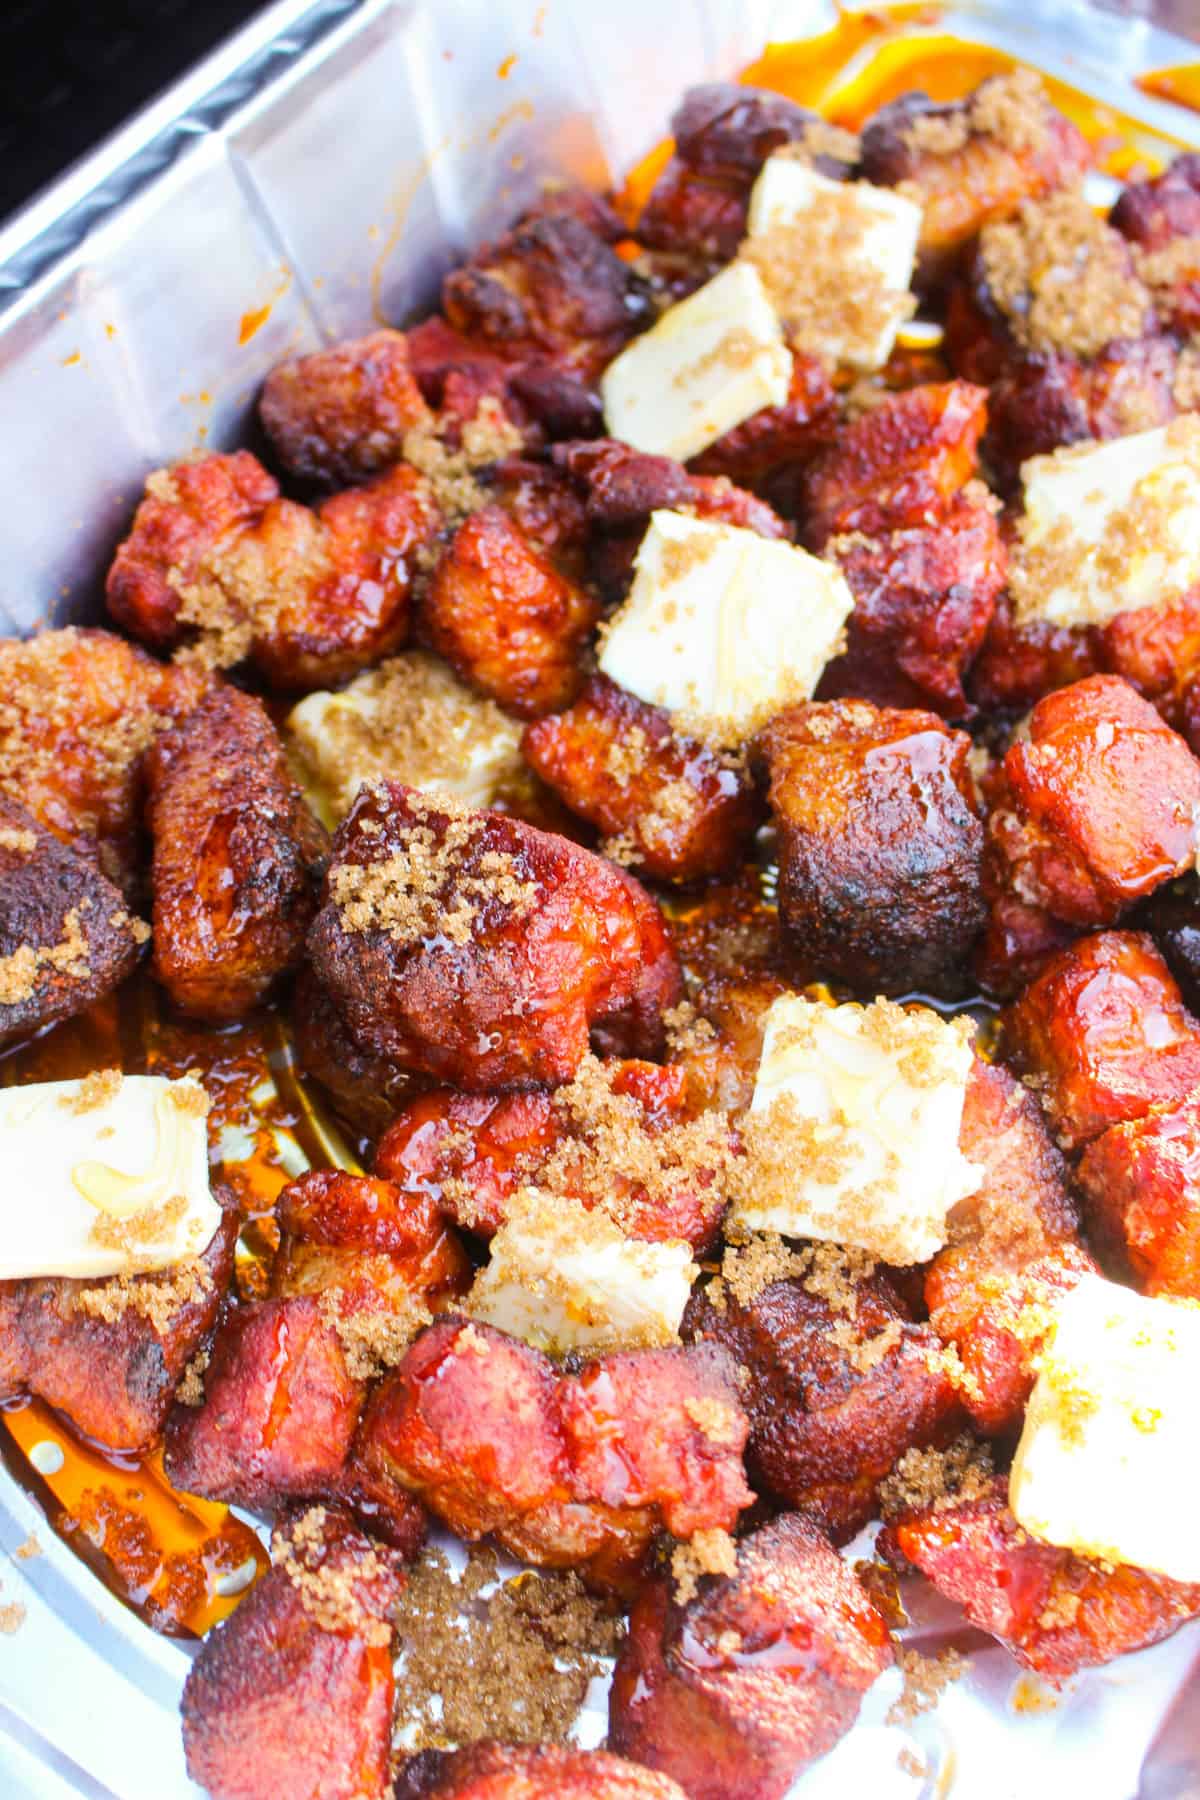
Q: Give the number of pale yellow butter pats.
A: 9